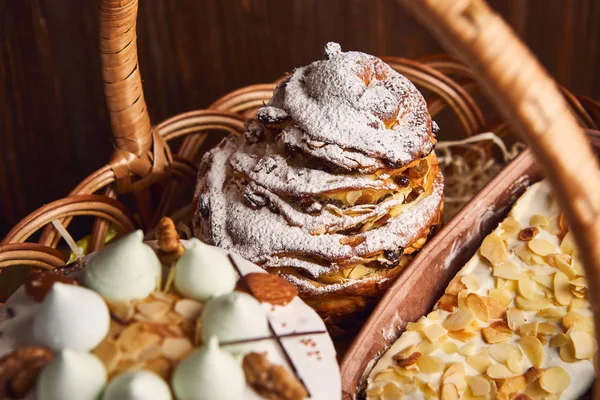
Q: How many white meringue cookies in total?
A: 7